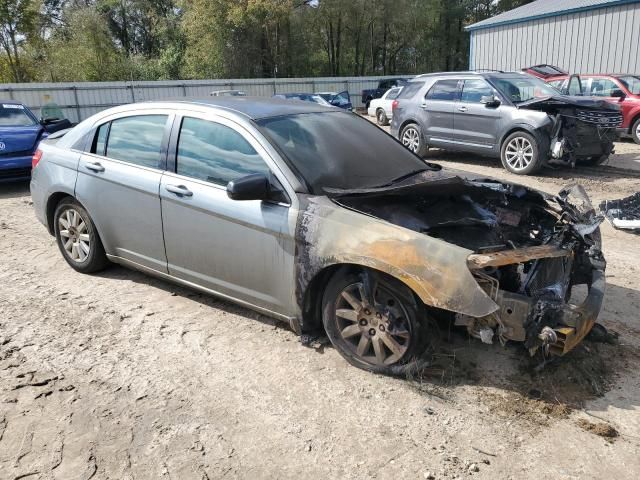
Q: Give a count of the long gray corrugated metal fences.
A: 1